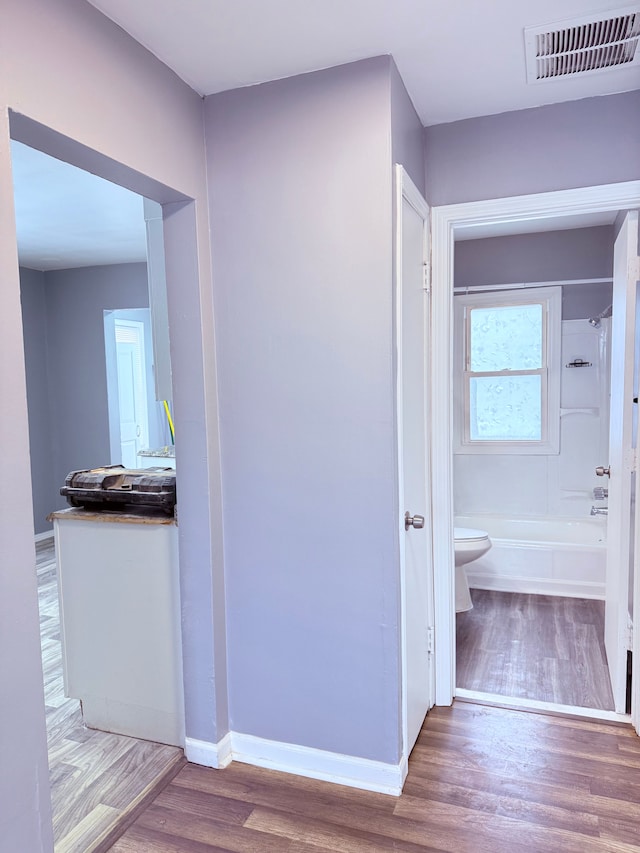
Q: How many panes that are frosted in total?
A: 2